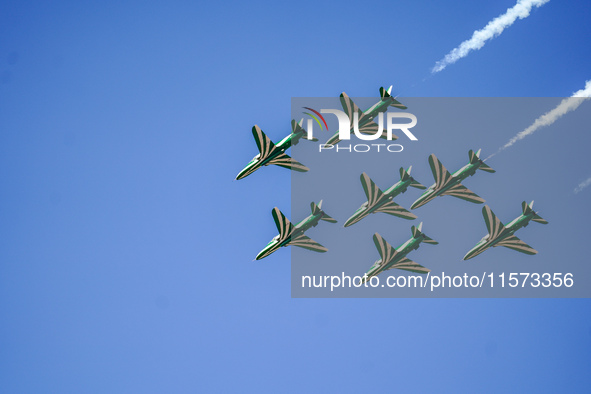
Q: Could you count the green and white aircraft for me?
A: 7